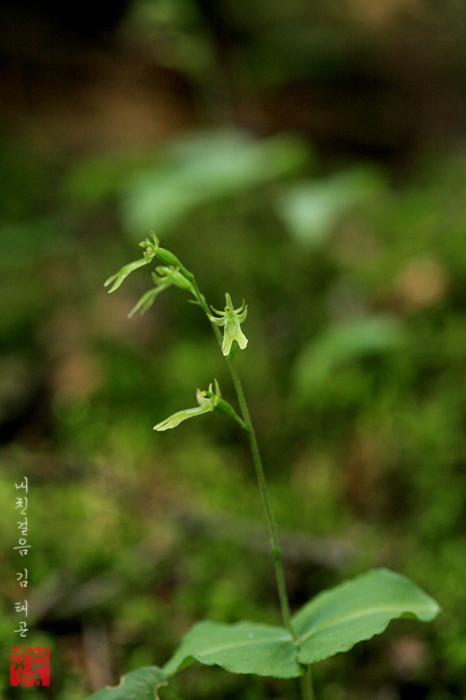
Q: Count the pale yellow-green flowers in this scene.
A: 4